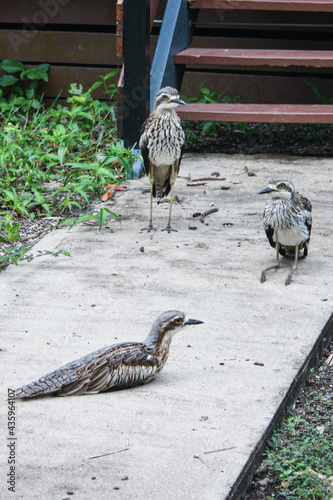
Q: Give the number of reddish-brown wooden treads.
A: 3